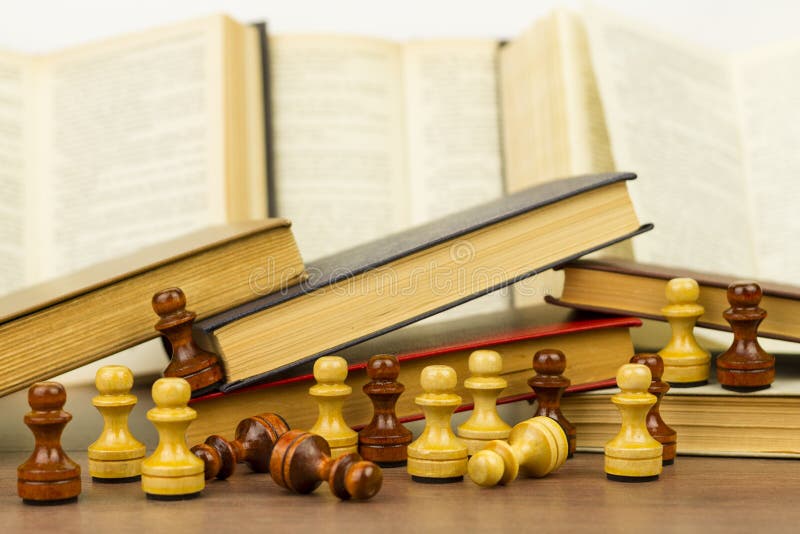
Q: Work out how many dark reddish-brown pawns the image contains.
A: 8